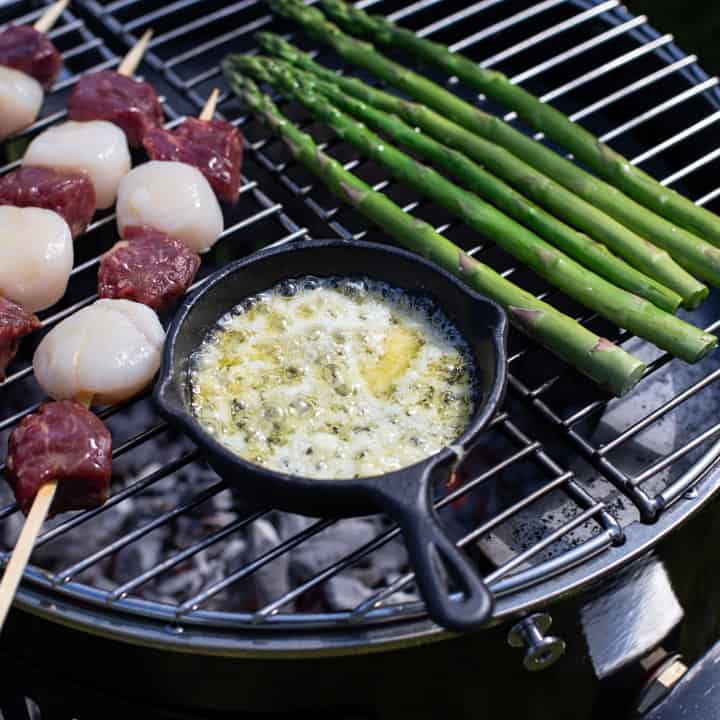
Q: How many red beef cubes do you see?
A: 7